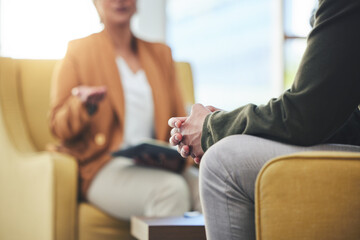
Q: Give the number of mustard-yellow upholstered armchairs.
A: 2